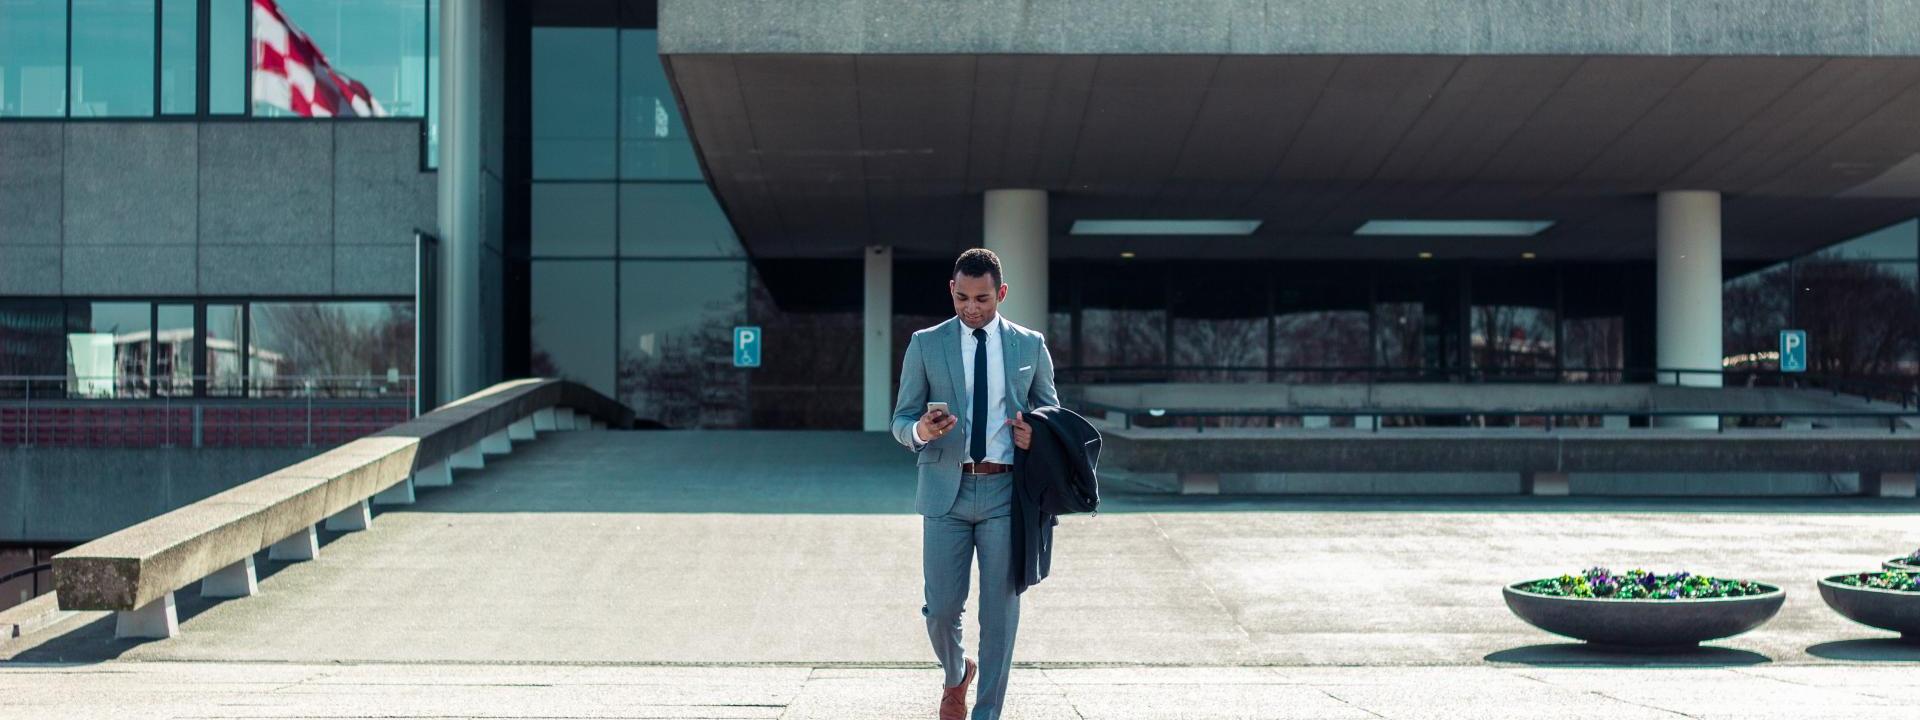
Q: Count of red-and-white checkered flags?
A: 1